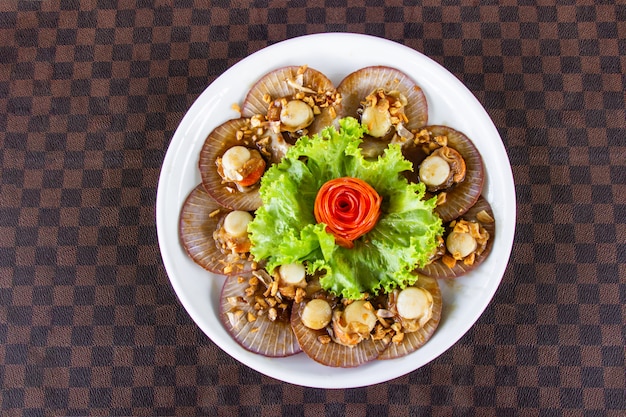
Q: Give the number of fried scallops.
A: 10